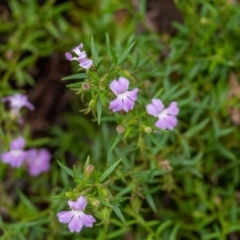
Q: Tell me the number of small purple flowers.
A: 7